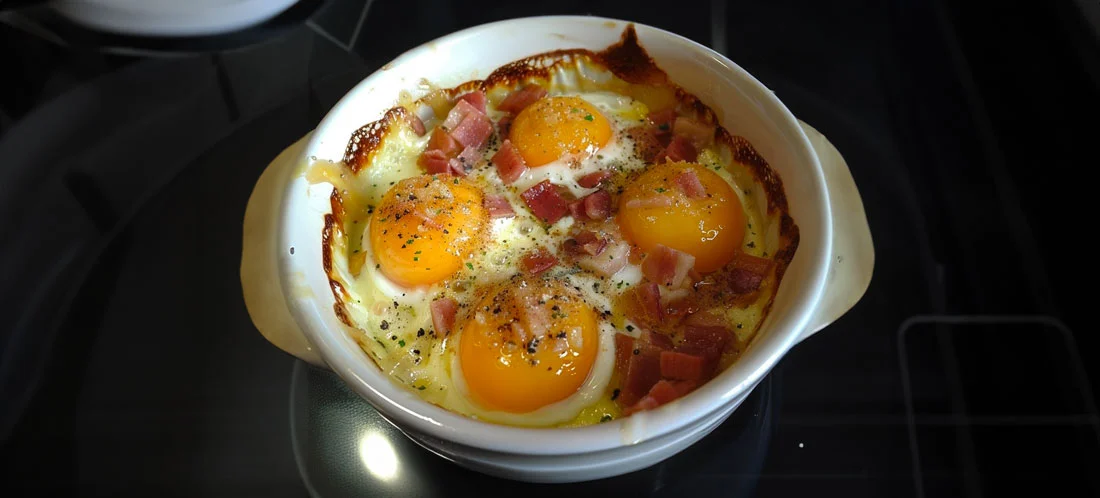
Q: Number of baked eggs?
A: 4